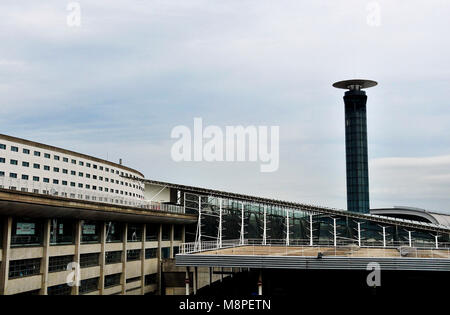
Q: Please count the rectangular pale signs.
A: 2